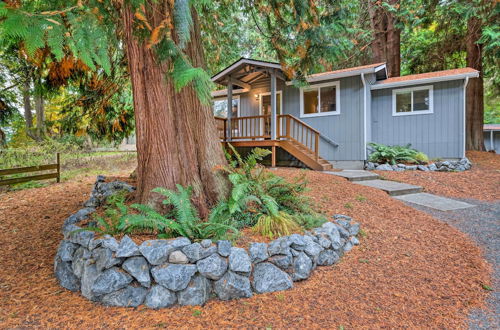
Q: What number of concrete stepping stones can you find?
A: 3